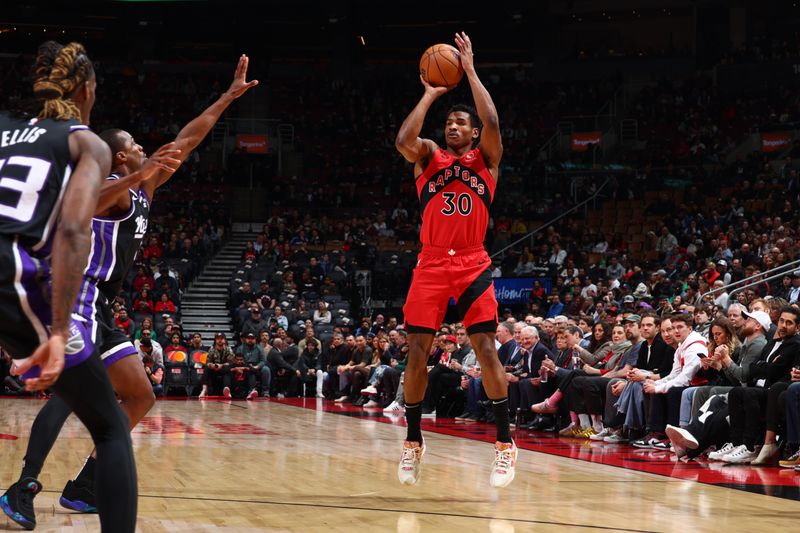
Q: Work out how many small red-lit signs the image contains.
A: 3